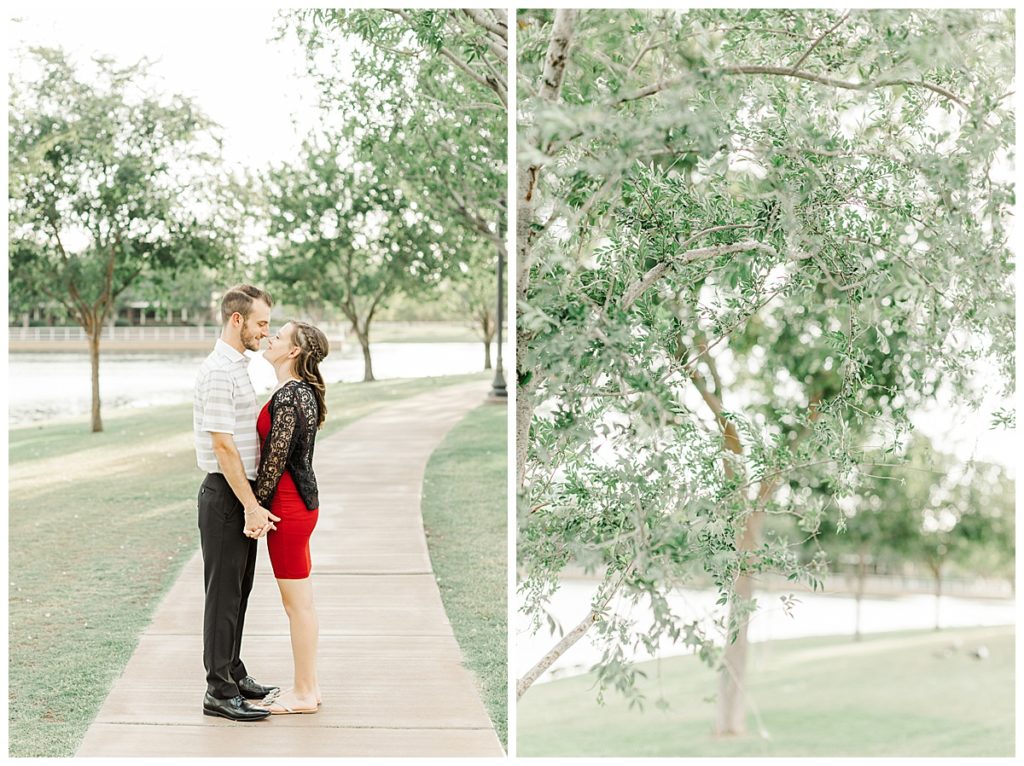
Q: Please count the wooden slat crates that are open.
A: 0